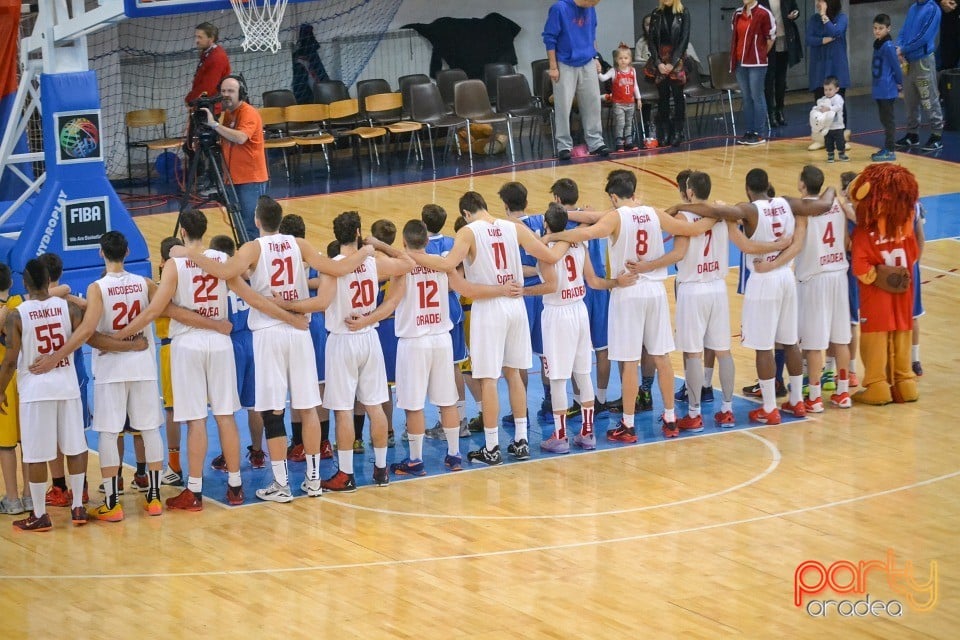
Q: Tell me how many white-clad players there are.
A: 12